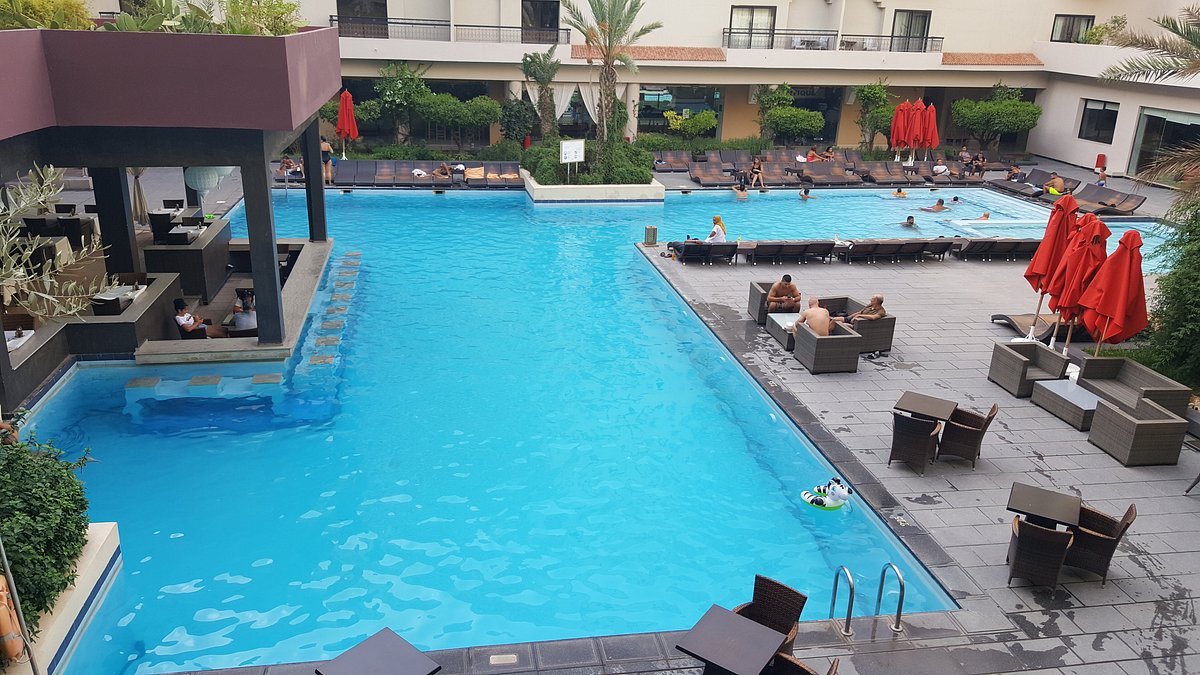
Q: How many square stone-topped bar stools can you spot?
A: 12